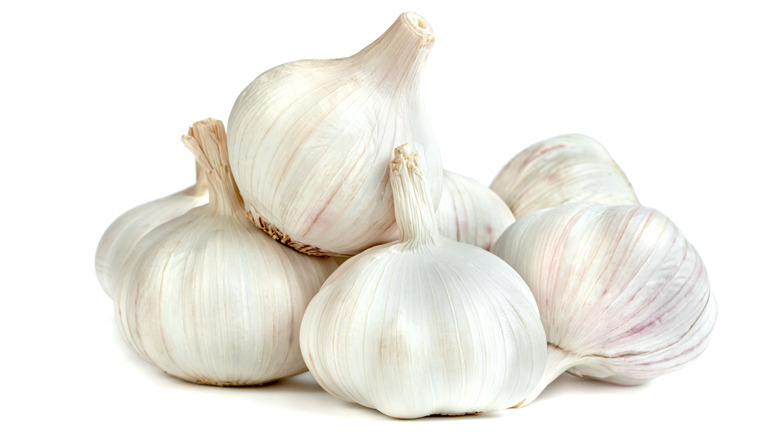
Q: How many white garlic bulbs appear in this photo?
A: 7